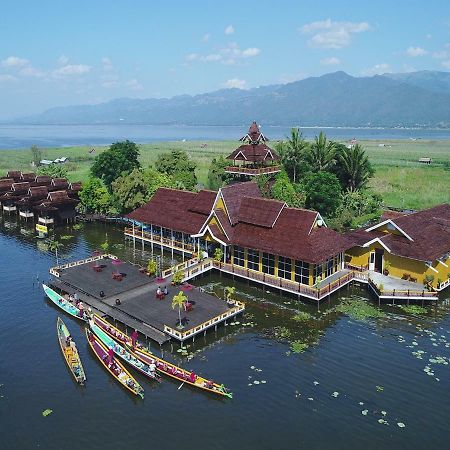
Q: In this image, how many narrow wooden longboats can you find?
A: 6